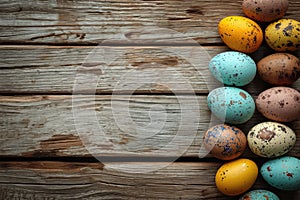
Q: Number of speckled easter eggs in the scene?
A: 12